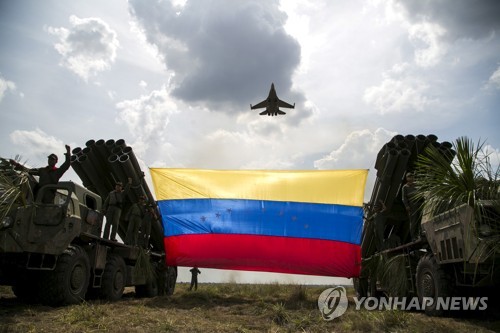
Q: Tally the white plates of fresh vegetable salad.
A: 0